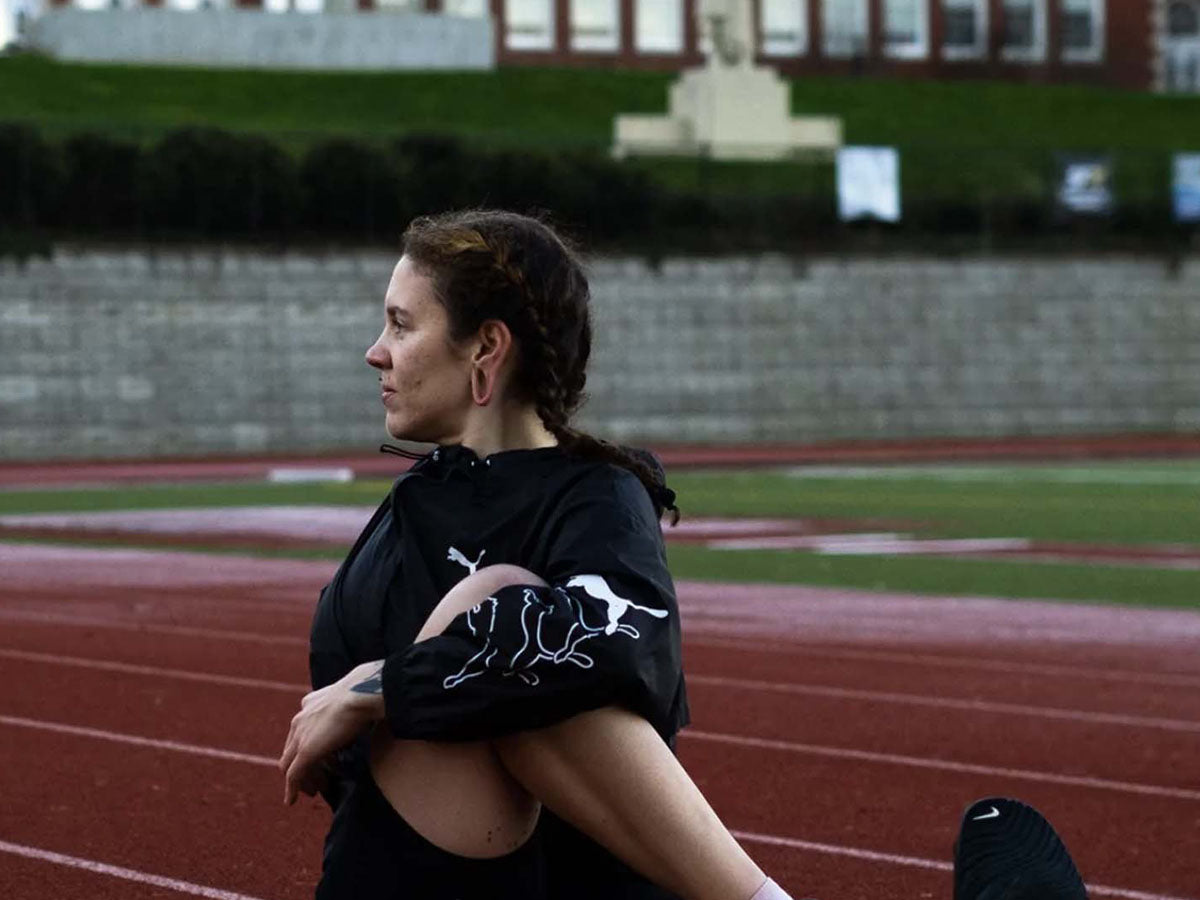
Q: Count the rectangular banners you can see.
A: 3